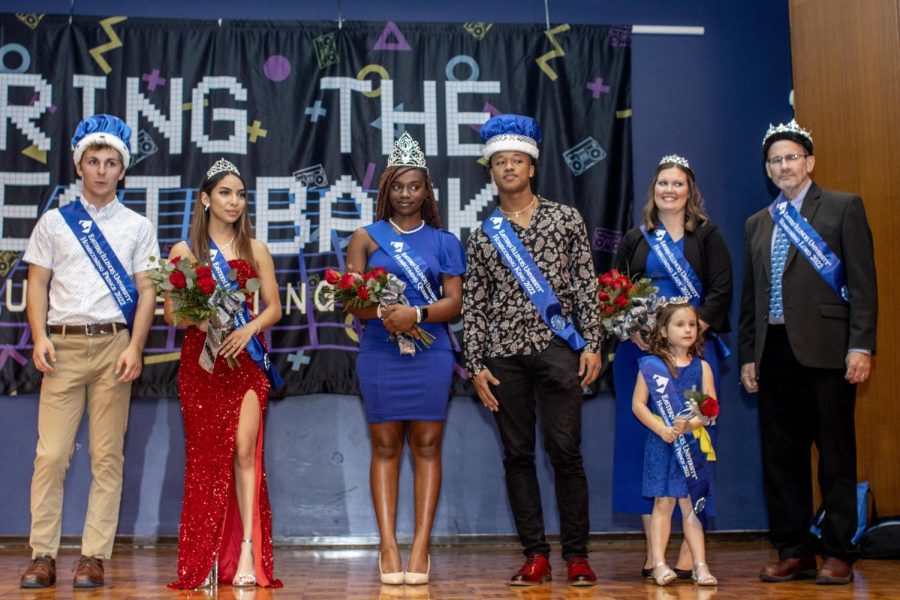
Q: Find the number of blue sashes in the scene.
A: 7